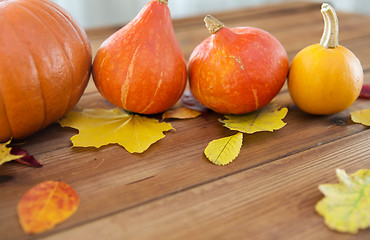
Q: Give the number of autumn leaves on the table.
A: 11